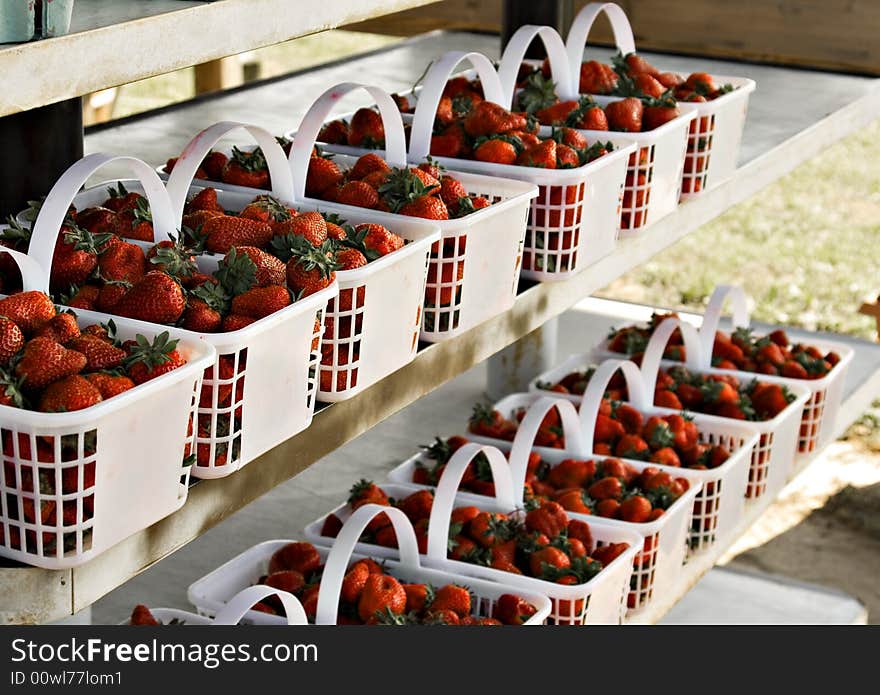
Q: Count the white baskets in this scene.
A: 14